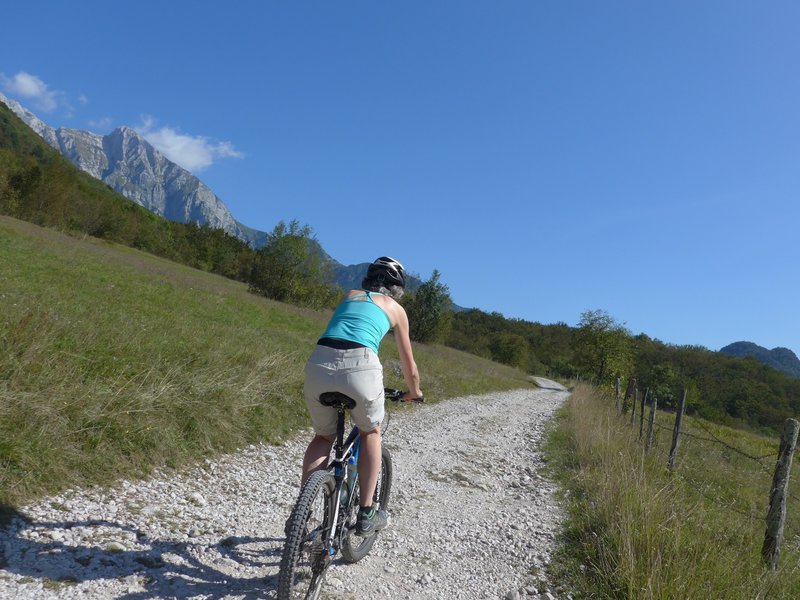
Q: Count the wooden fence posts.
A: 7